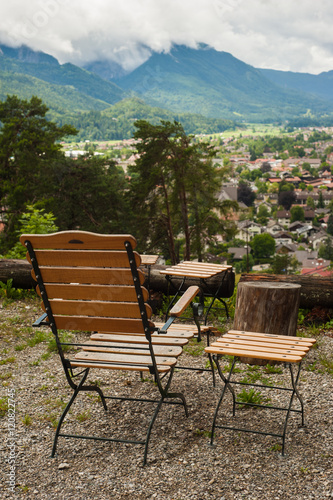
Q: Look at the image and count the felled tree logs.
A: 2